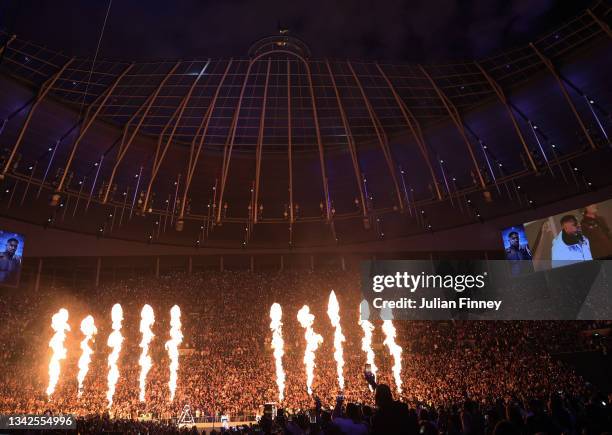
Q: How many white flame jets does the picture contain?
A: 10